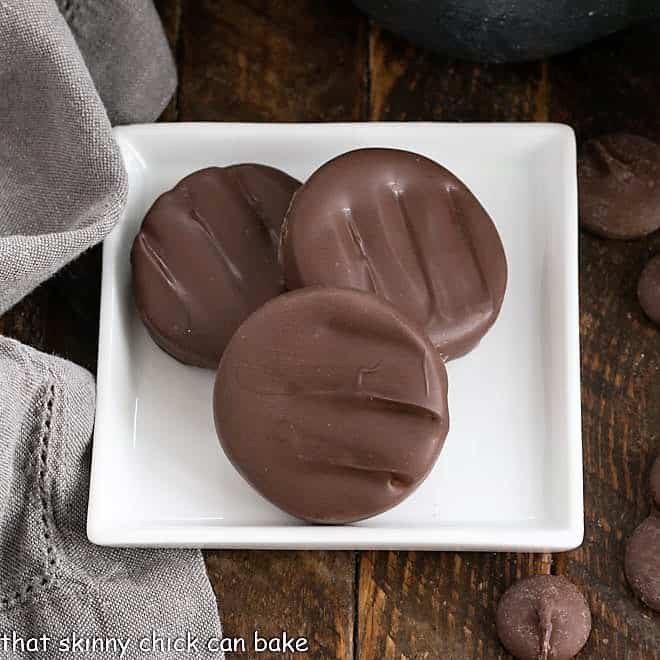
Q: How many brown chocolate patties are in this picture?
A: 3